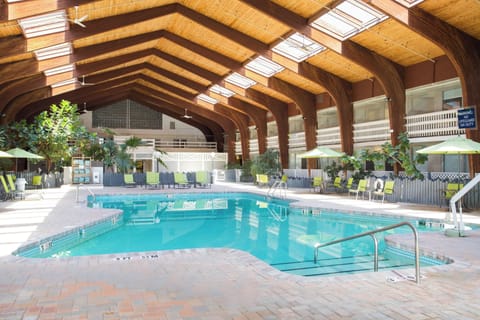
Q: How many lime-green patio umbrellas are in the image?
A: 4